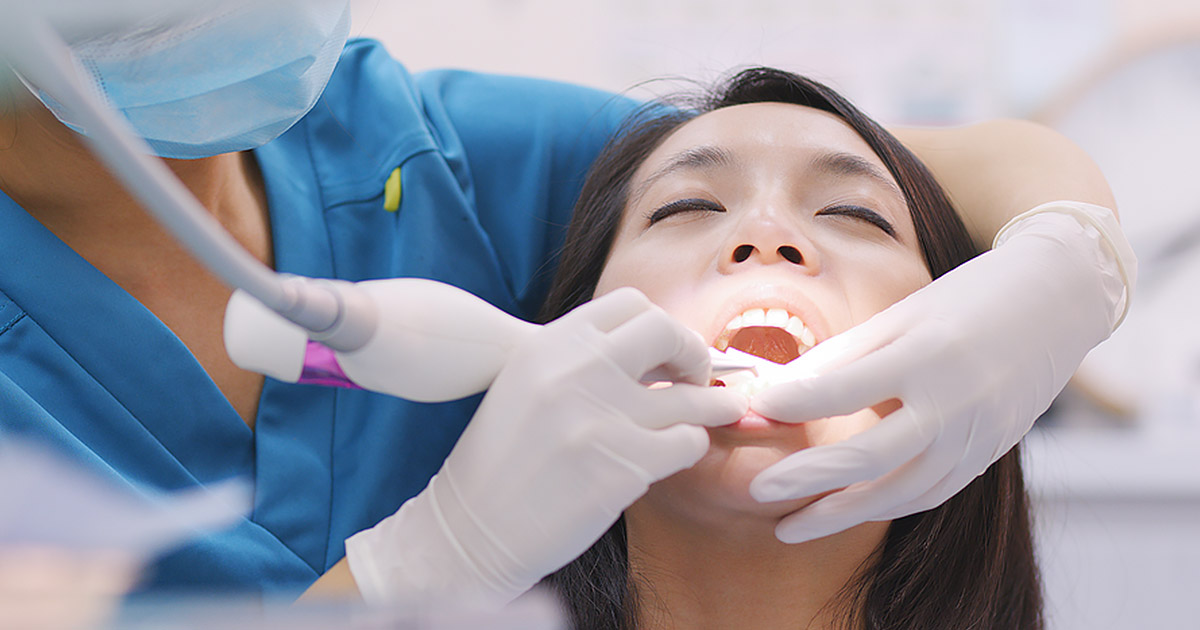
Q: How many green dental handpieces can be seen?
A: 0